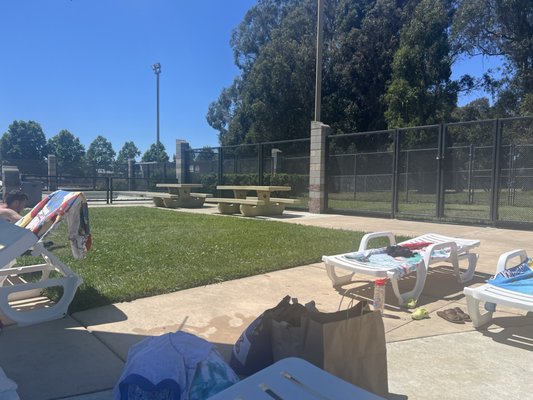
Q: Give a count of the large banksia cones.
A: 0